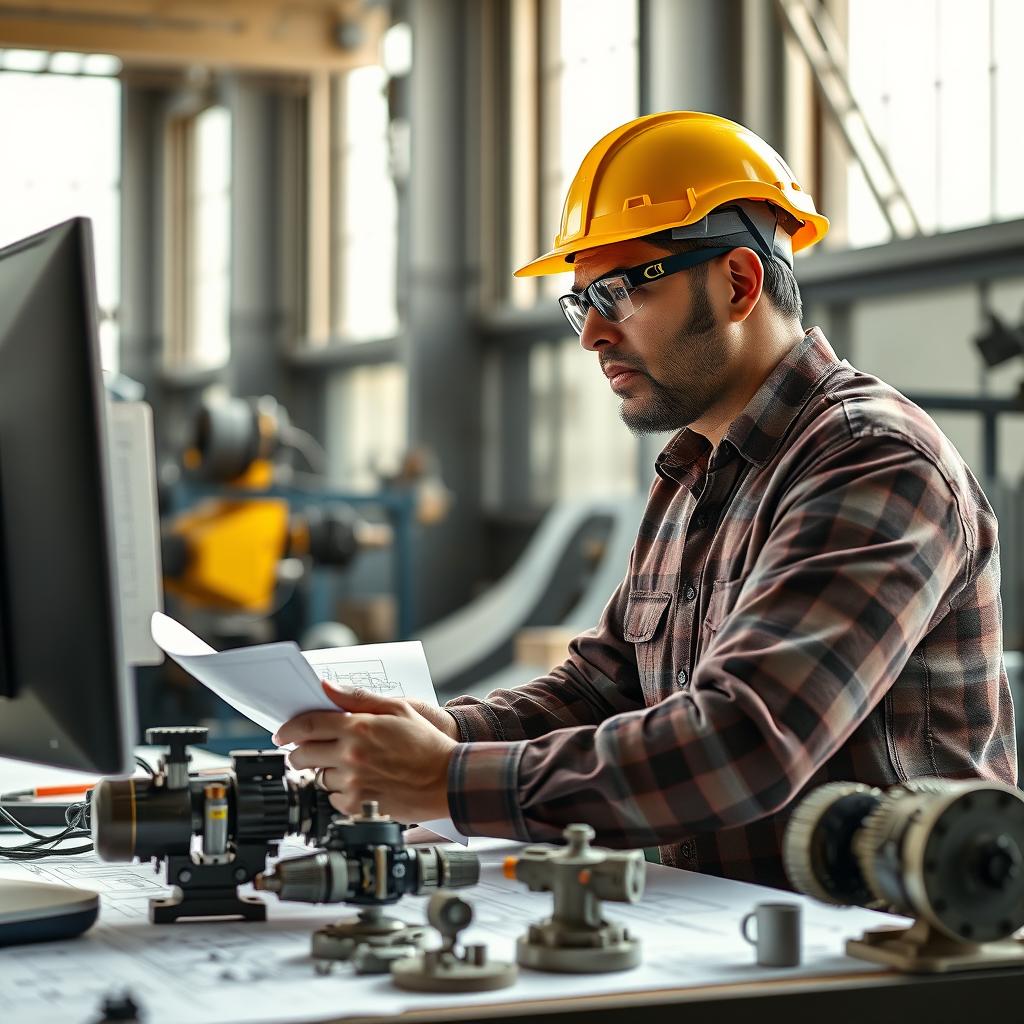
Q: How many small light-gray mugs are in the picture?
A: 1